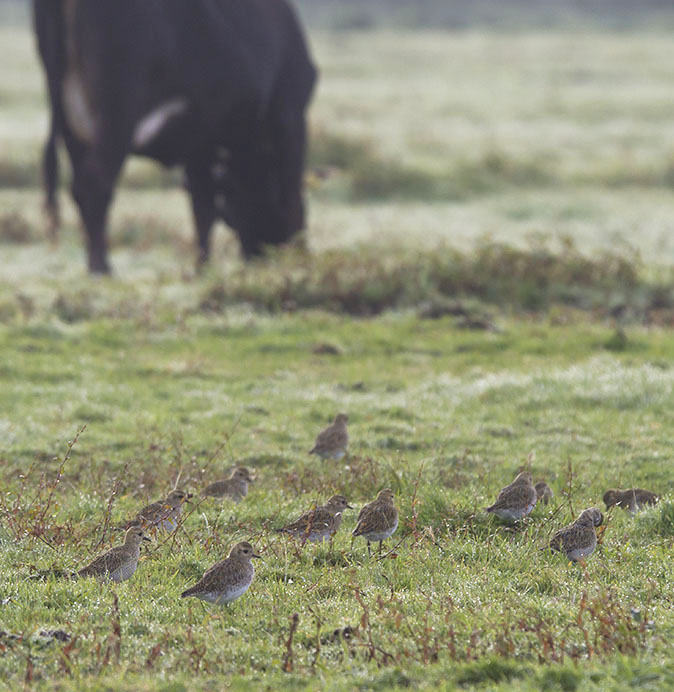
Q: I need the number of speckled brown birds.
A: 11